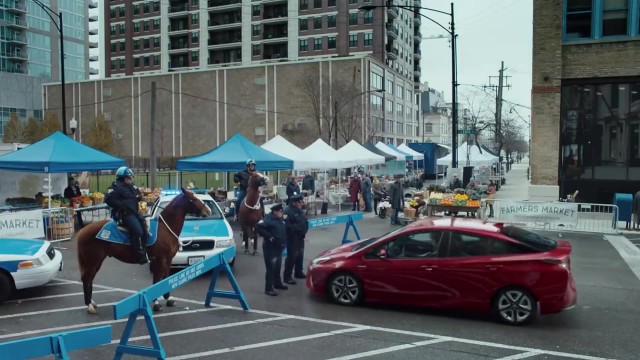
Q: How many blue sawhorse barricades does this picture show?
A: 3